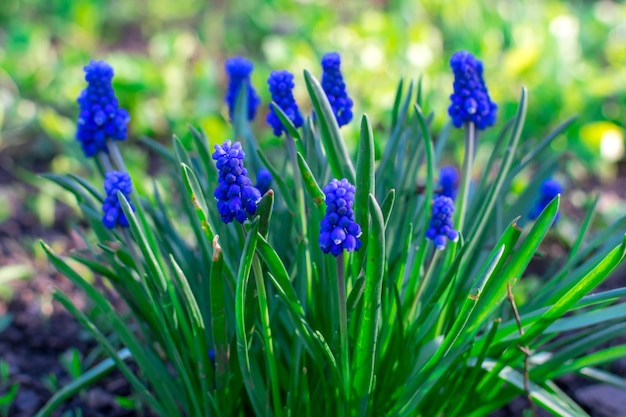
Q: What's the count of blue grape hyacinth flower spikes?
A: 12